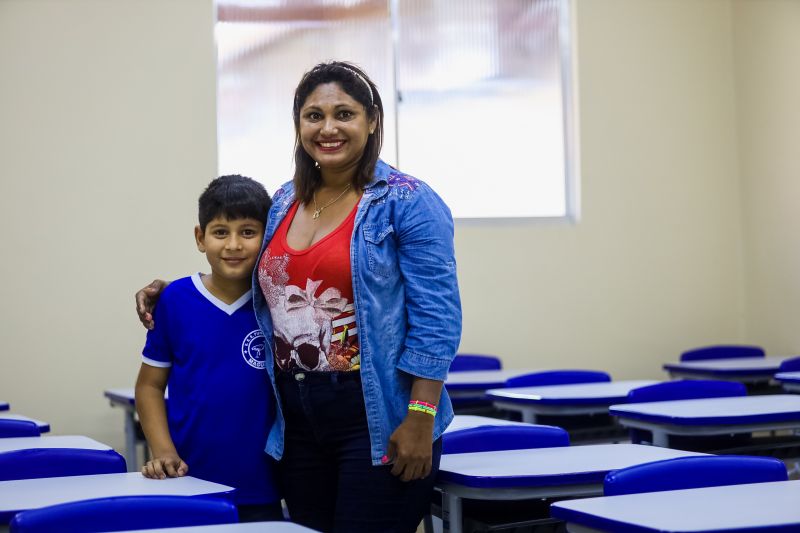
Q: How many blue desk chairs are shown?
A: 10